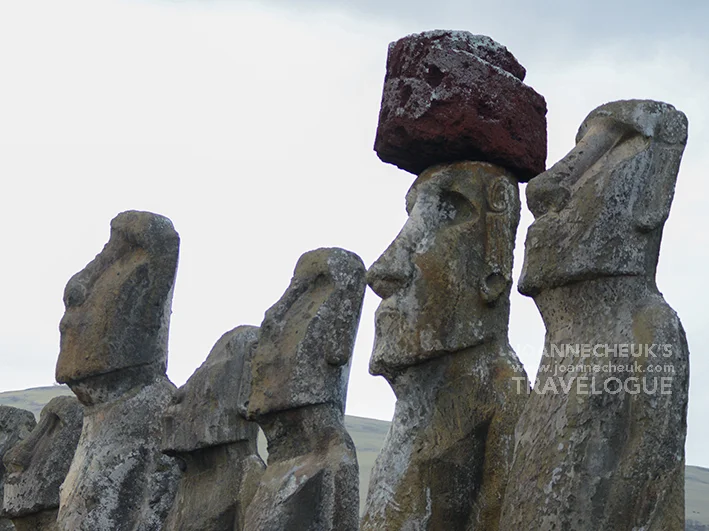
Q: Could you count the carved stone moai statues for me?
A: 7